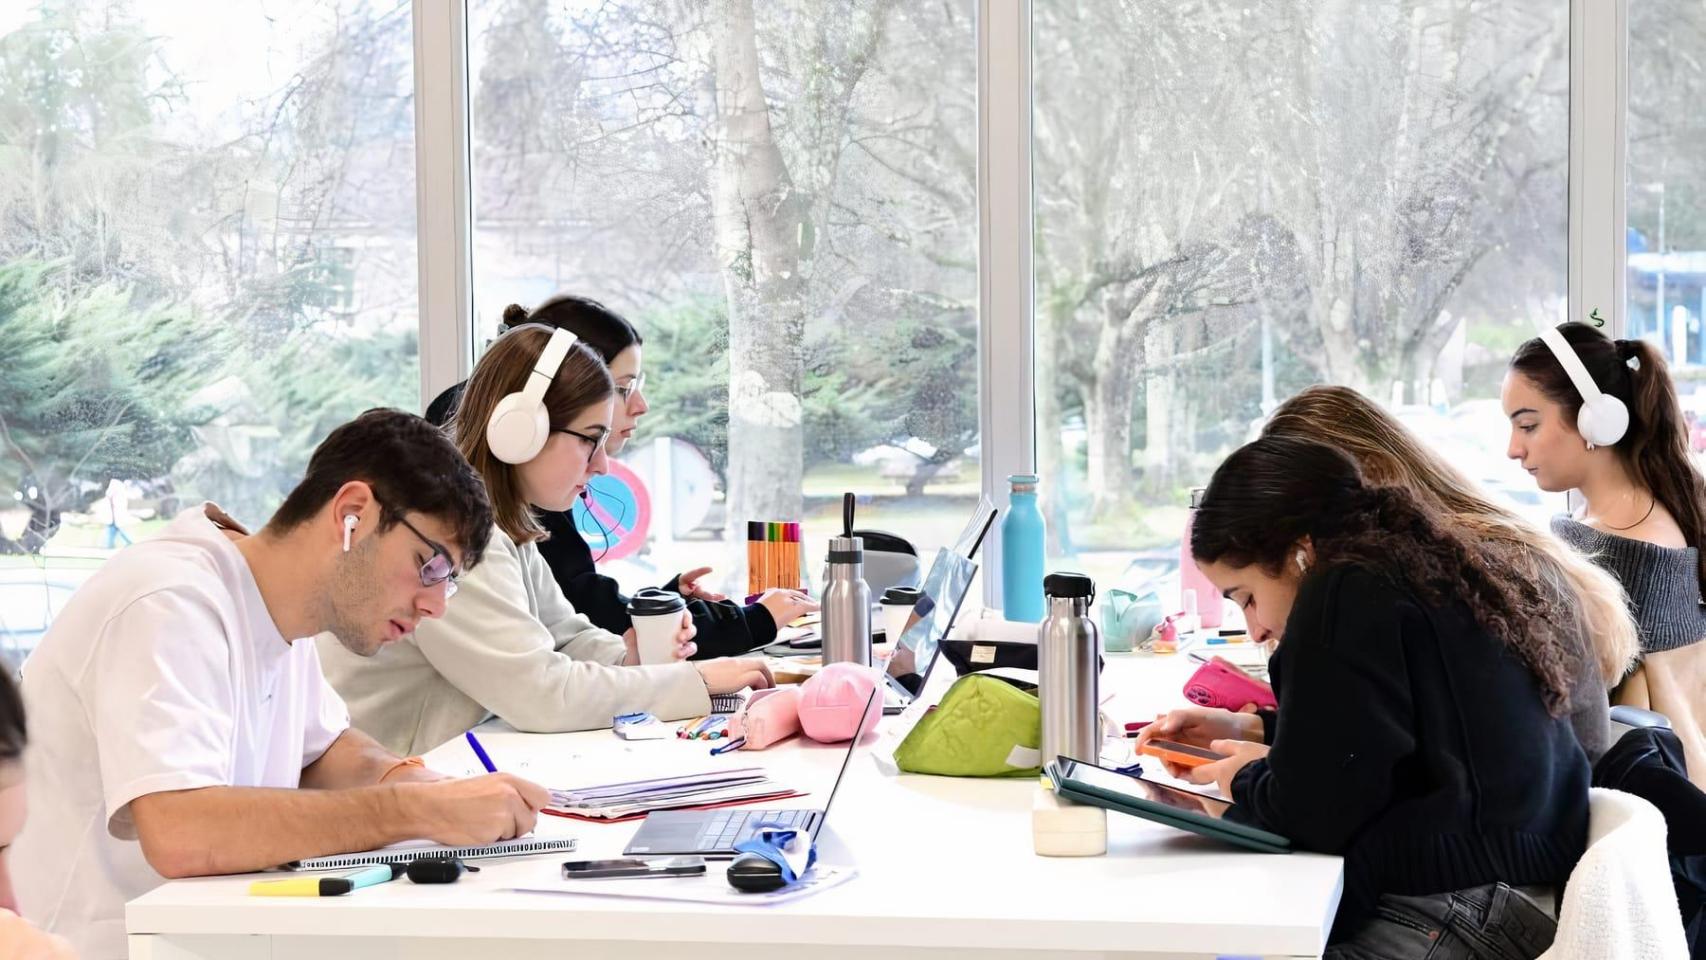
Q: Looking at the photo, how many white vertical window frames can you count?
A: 3